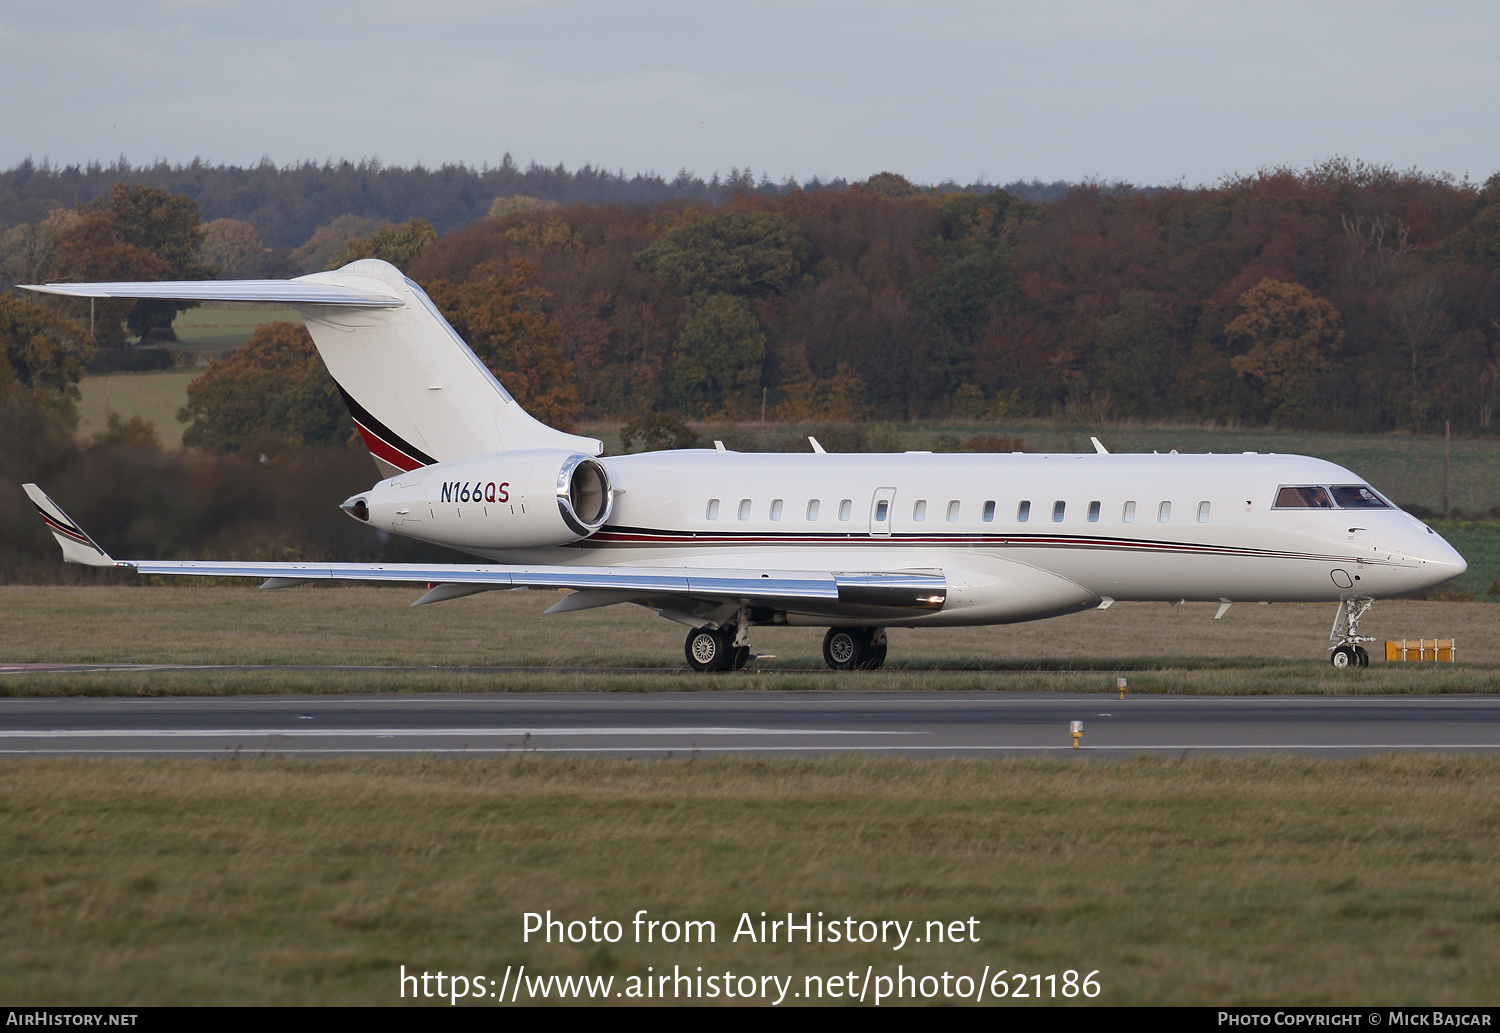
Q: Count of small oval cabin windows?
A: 15